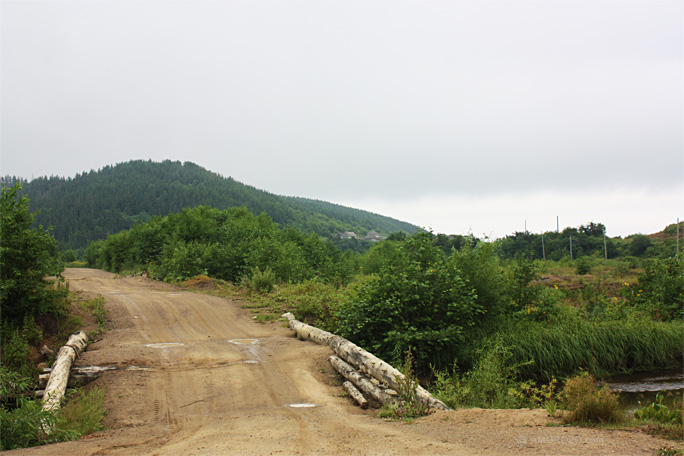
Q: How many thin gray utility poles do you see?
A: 6